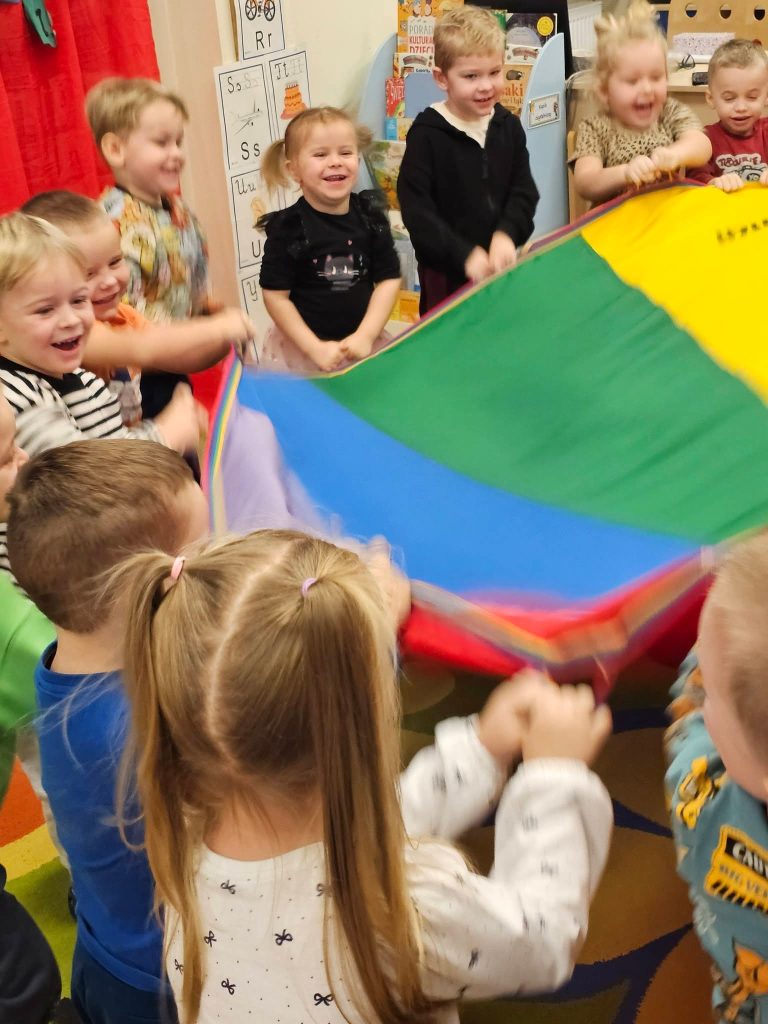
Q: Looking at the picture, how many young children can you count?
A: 11